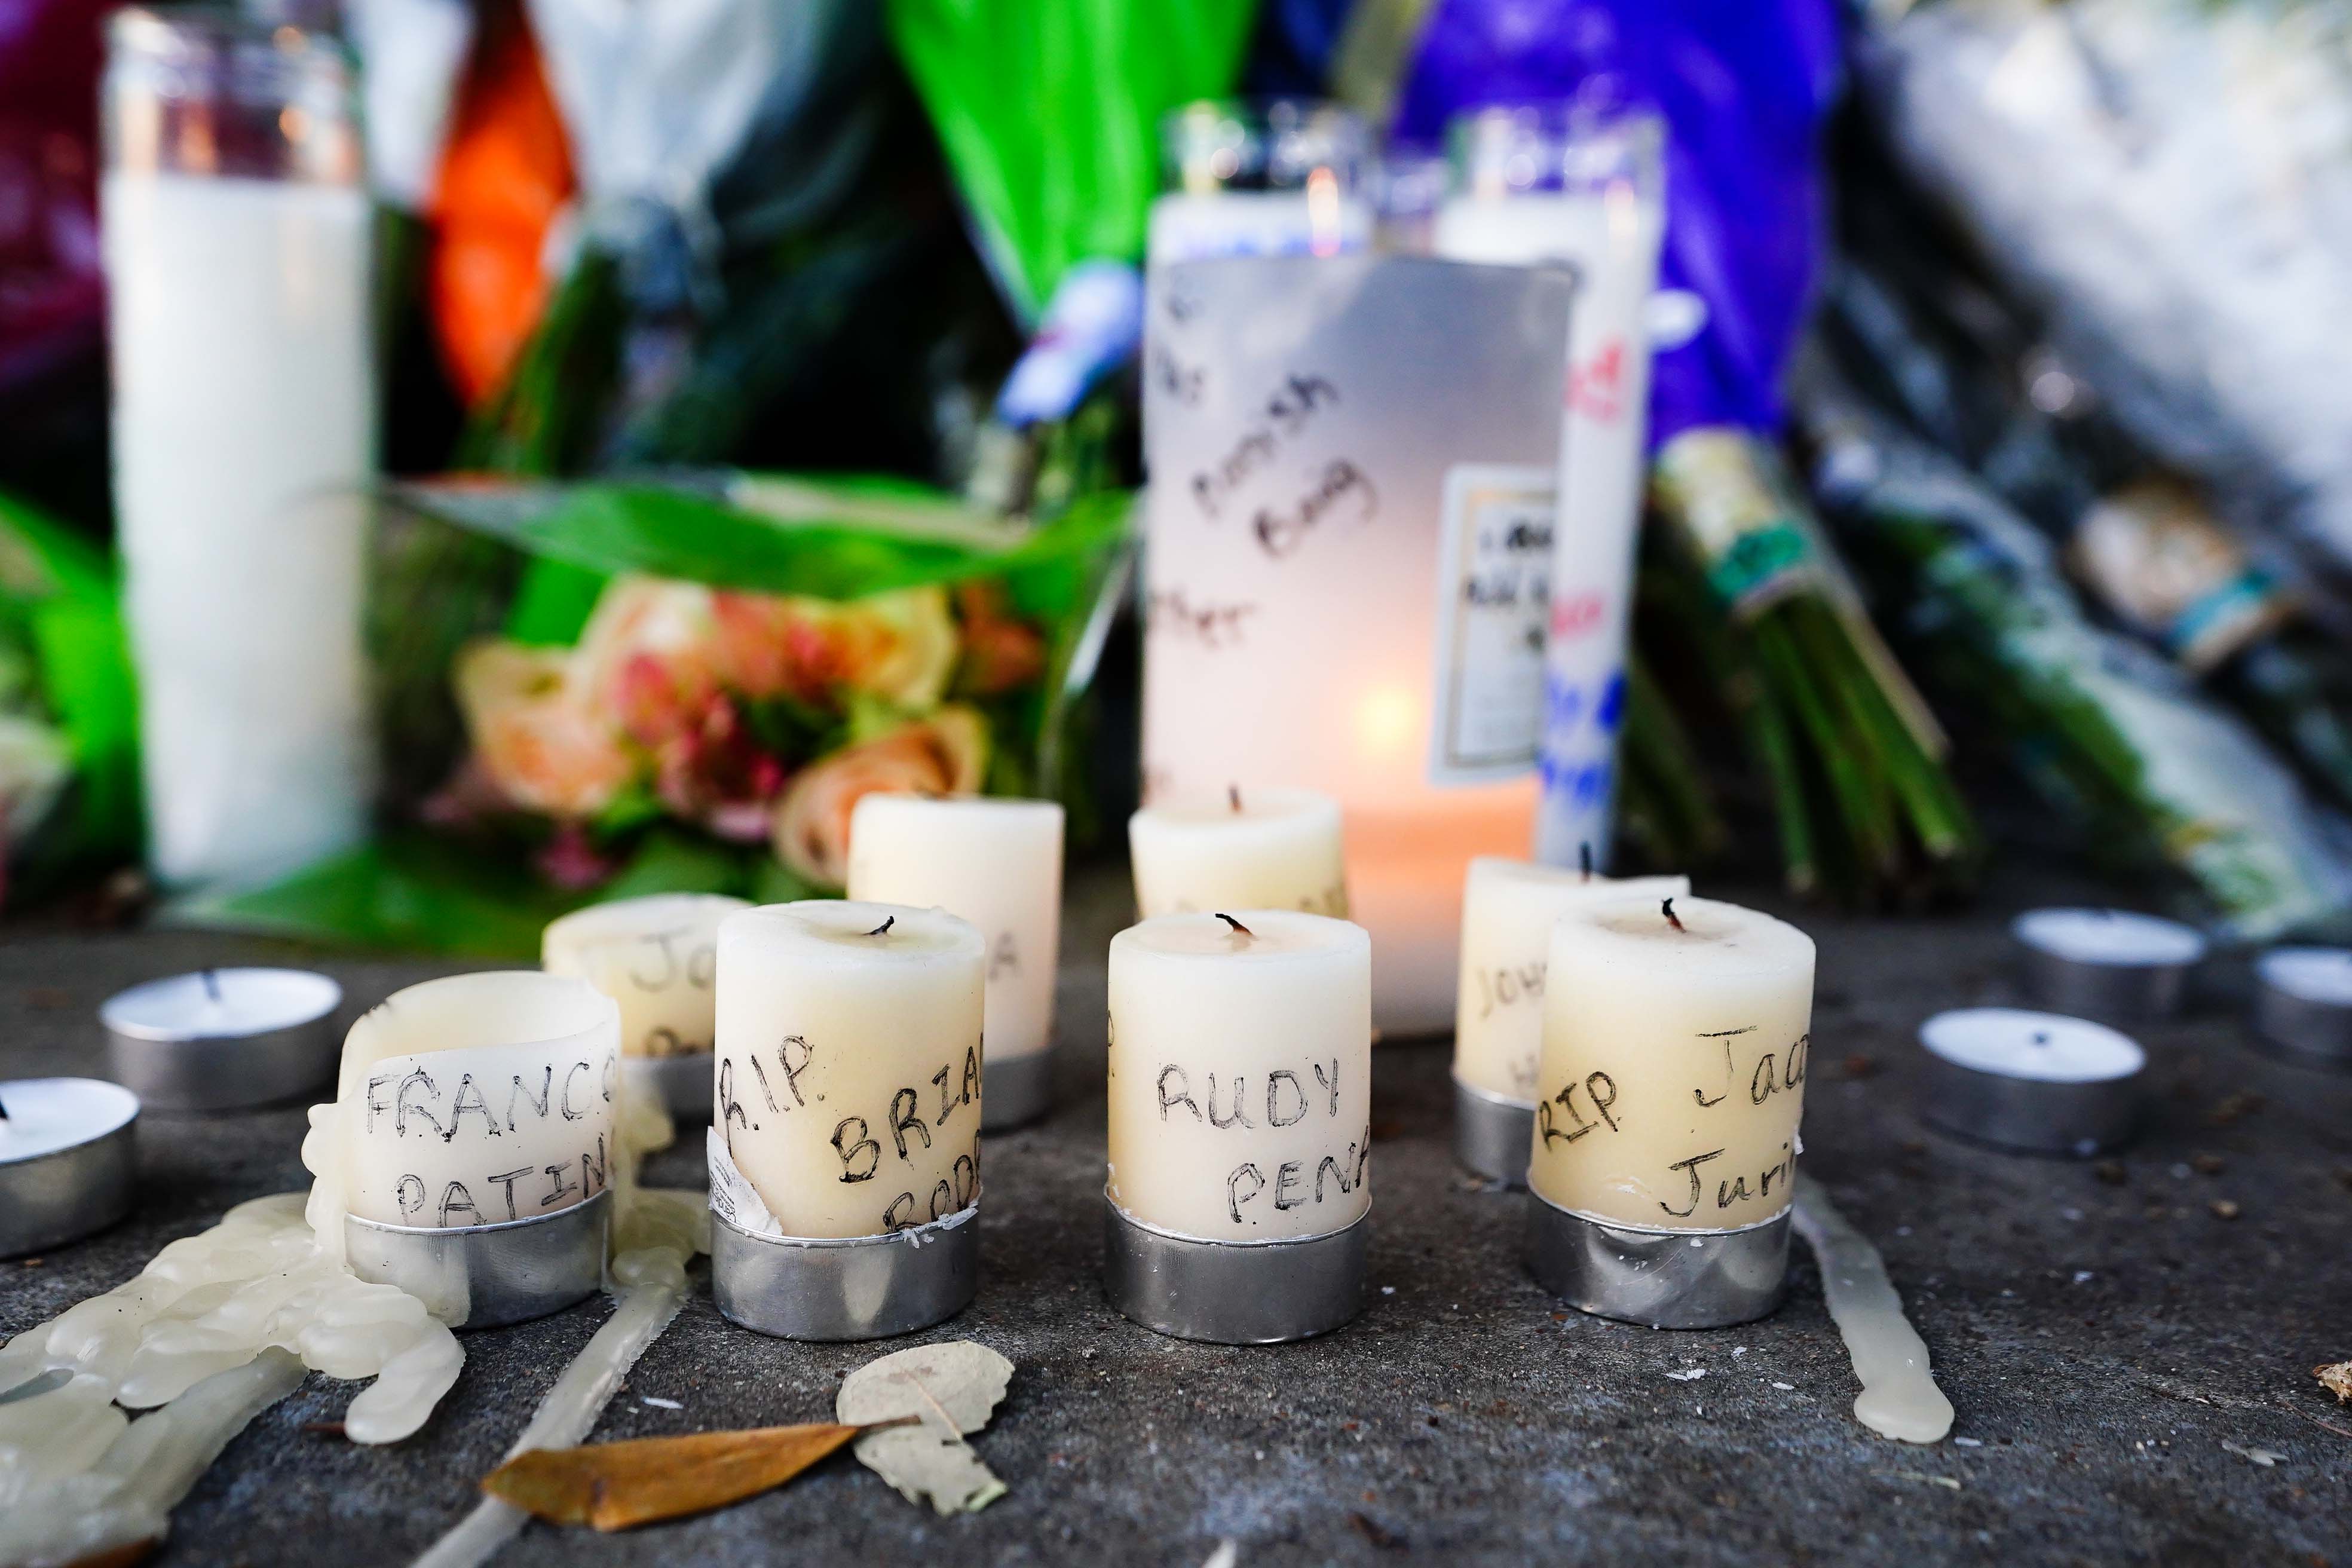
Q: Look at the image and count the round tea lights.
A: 5